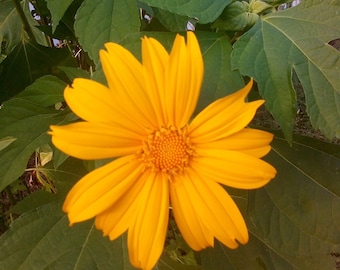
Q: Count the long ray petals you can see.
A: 13